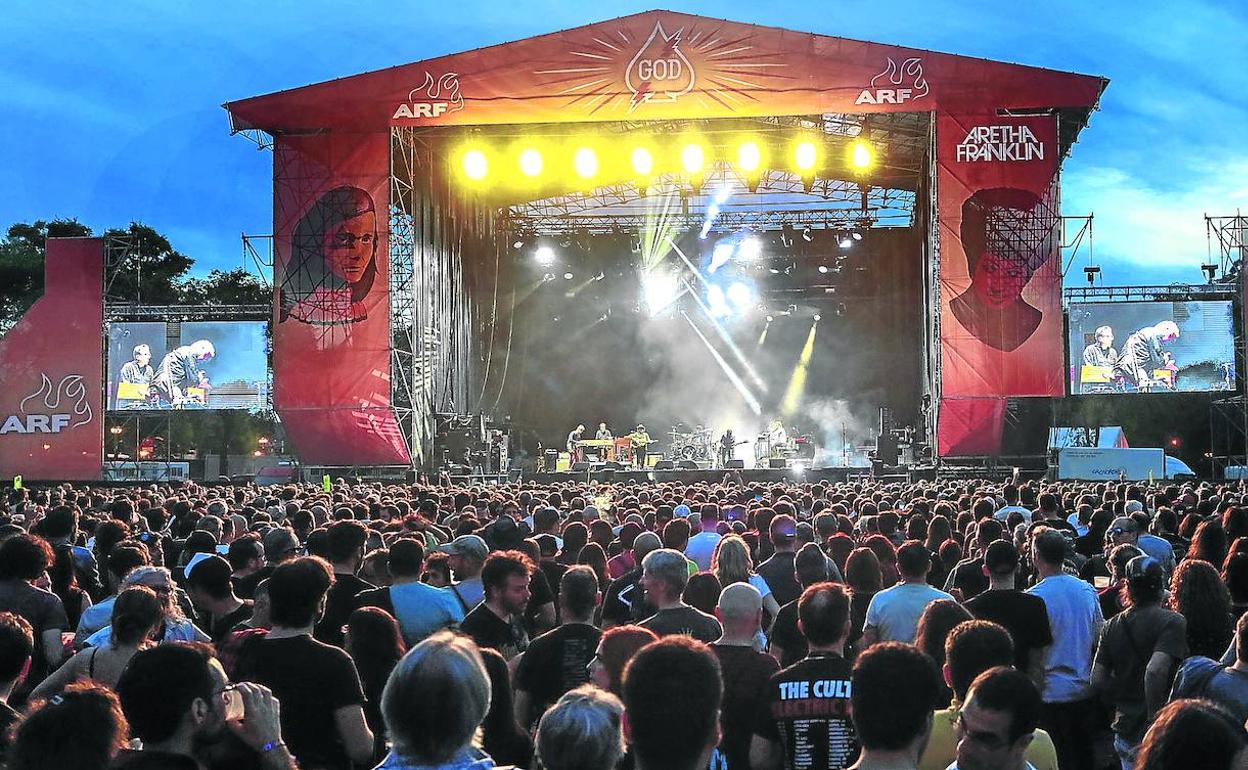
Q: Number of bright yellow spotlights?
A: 8